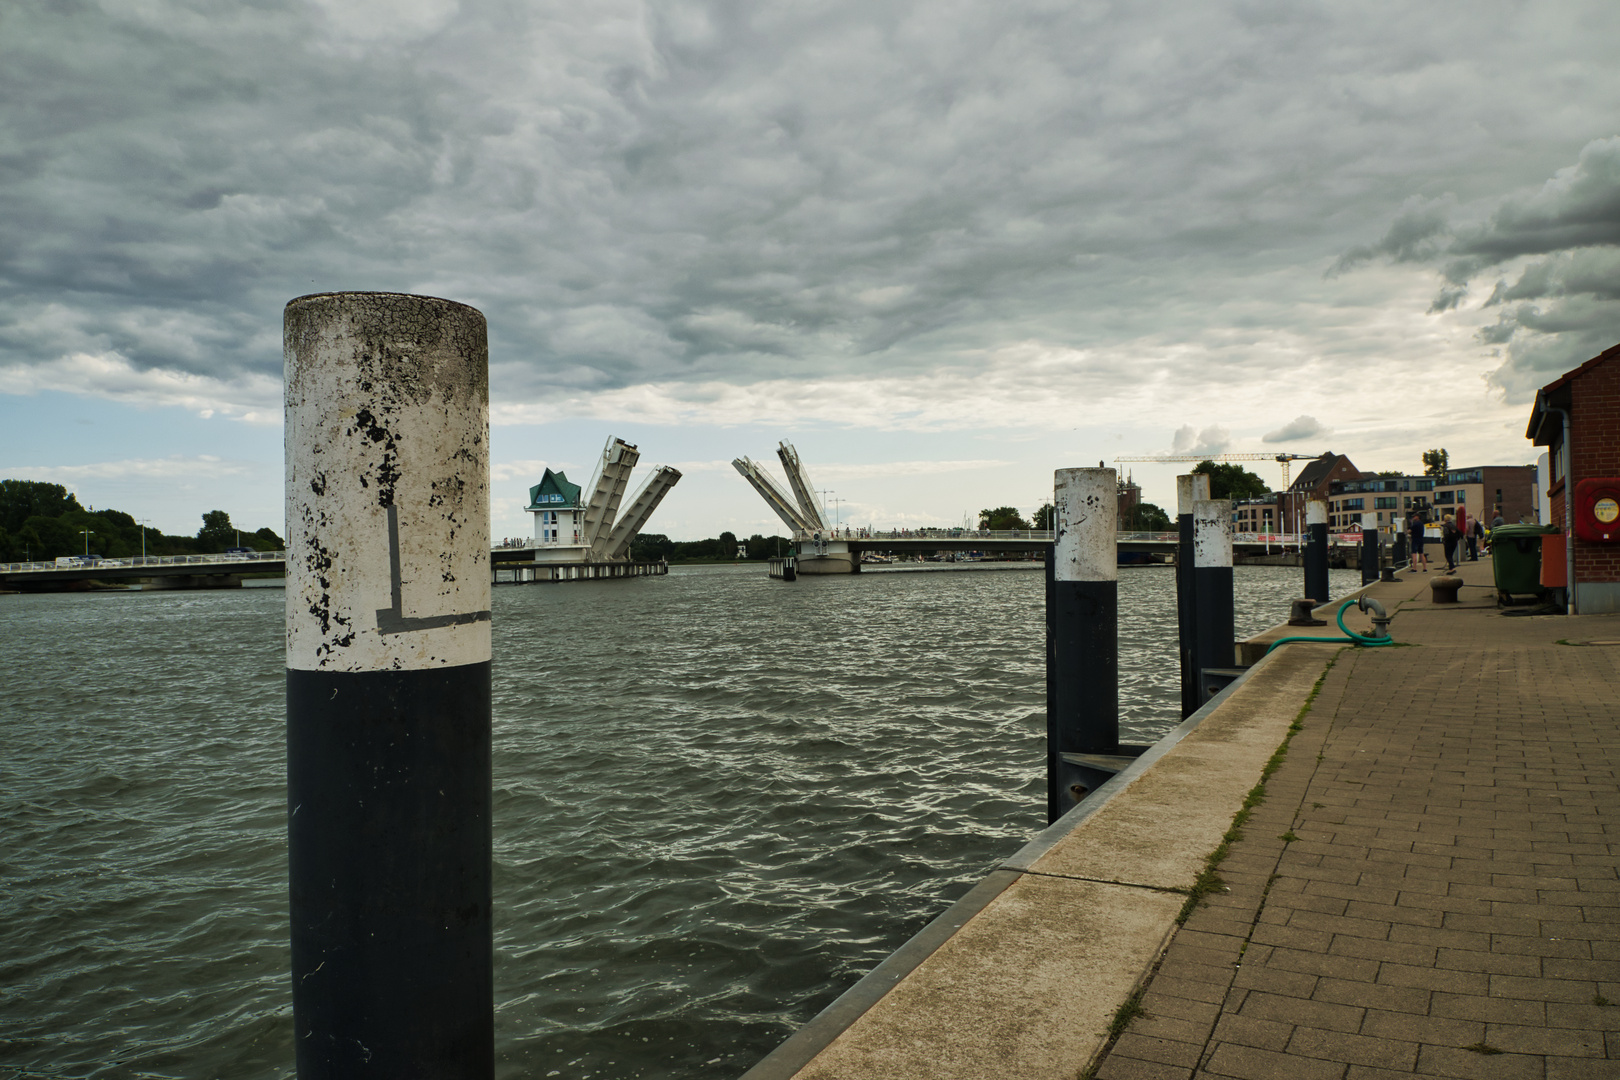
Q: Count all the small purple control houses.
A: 0